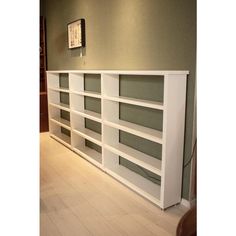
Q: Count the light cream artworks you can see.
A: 1